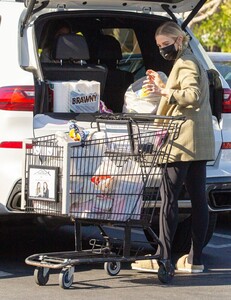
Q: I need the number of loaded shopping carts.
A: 1